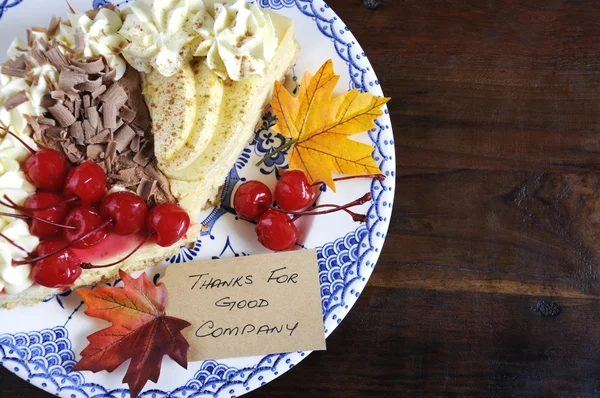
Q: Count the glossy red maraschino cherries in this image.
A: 10